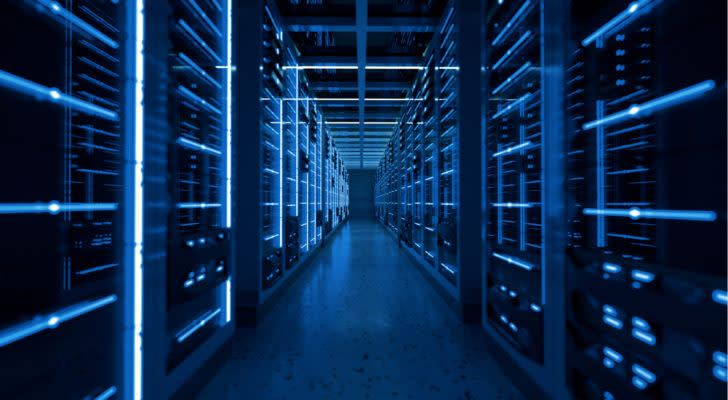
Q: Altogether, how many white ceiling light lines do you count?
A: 3